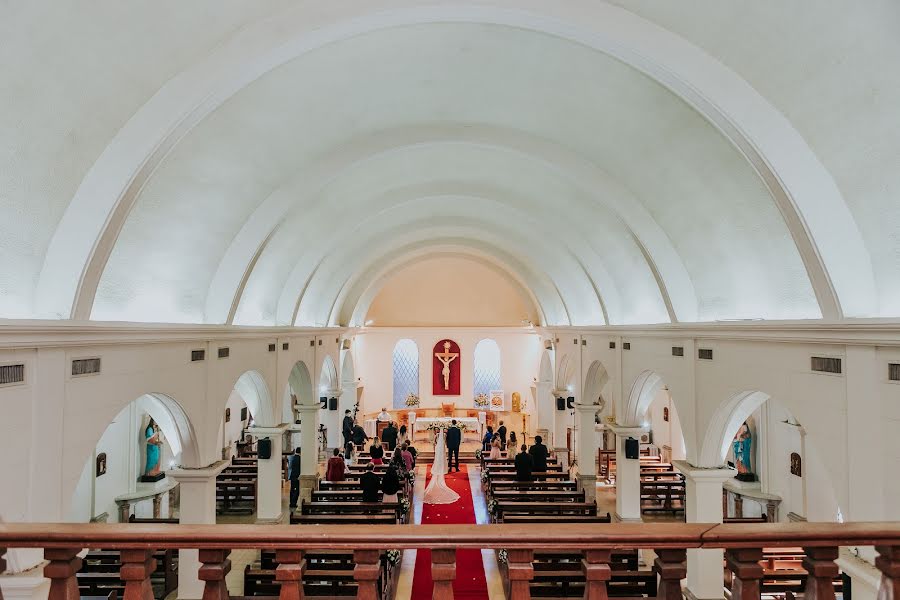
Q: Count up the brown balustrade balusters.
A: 13